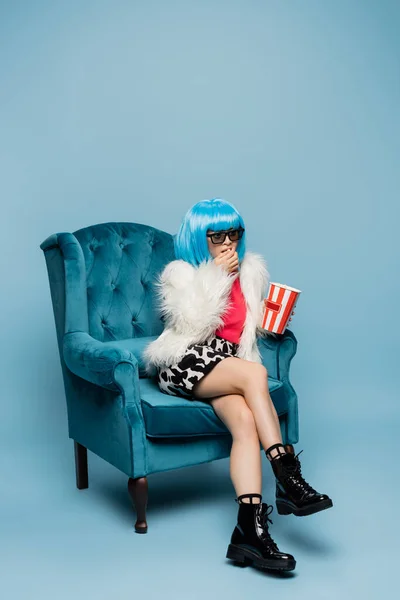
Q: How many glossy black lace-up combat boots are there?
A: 2